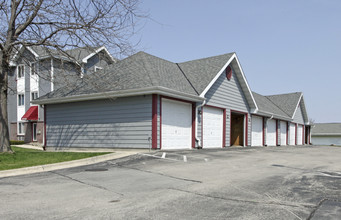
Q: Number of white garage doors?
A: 7